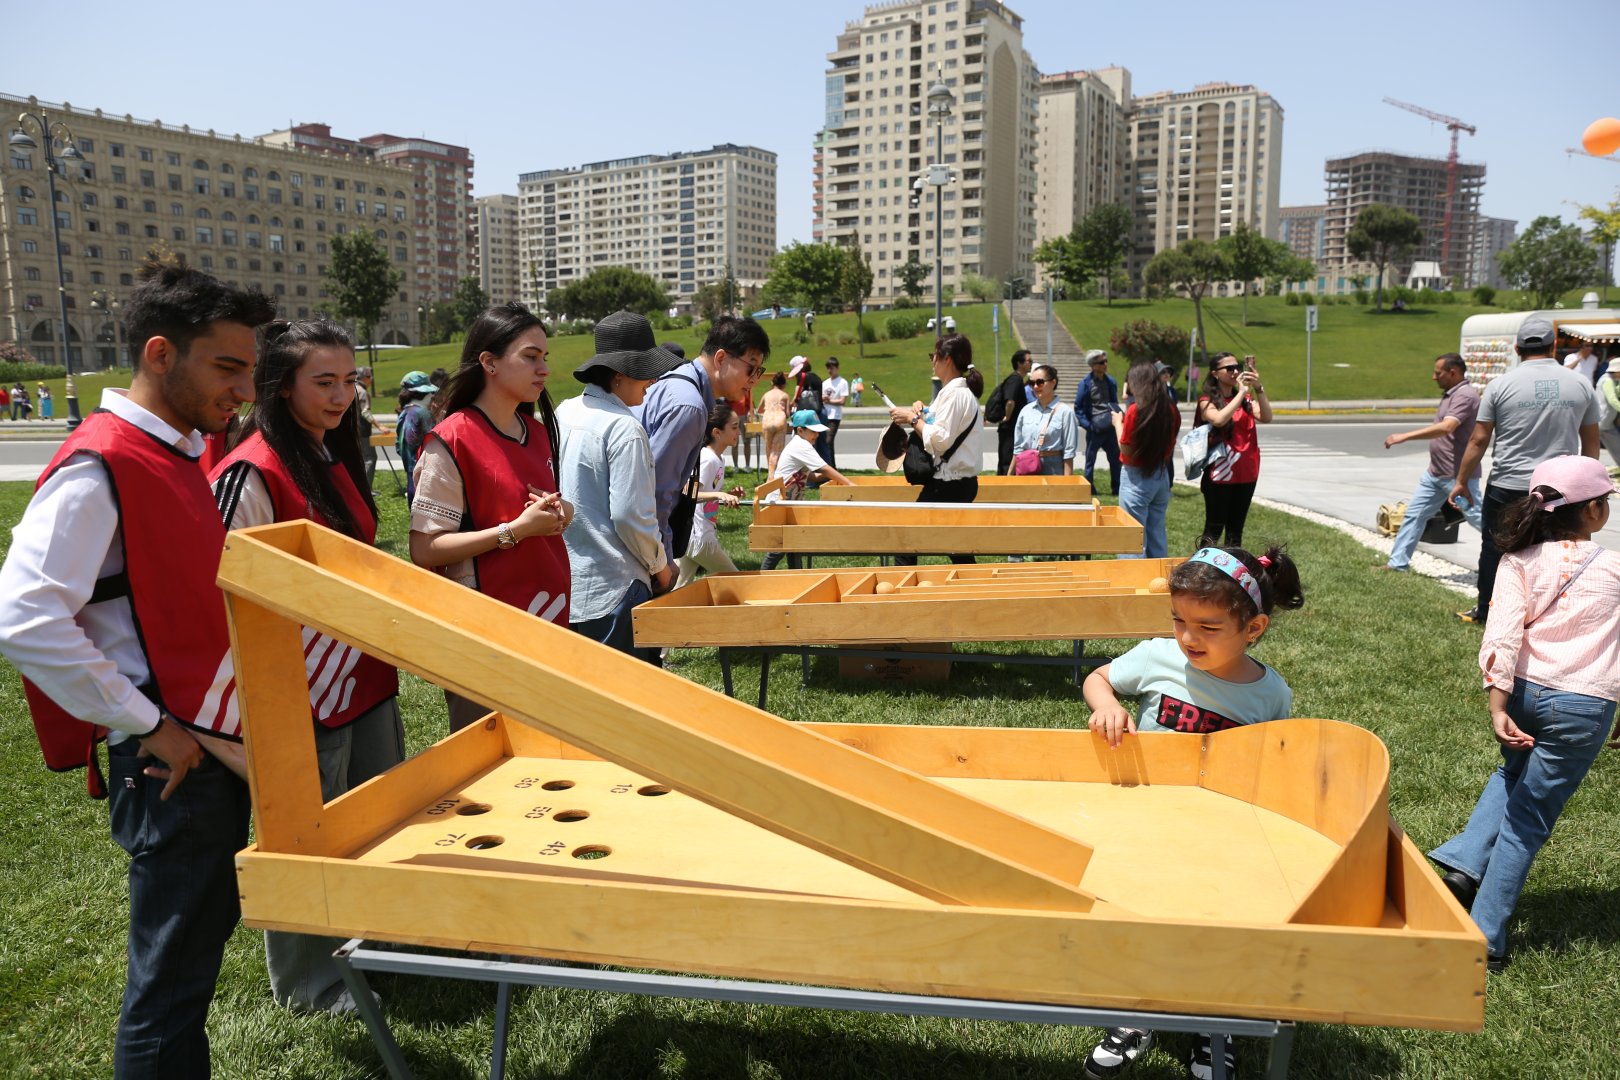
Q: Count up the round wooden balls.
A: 3